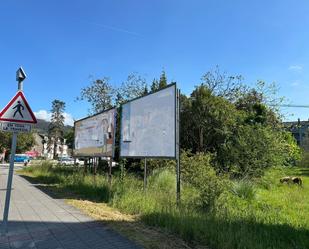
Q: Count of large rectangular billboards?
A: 2